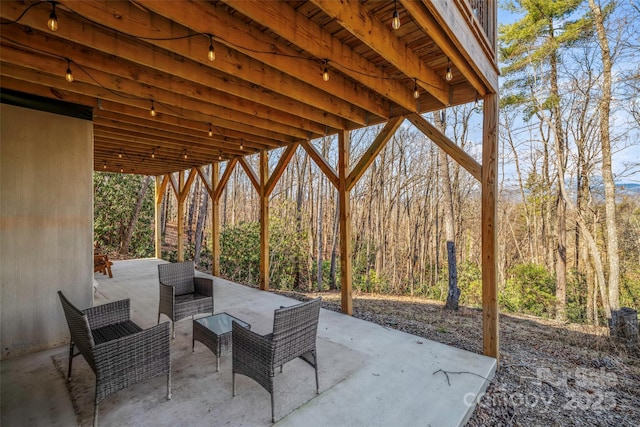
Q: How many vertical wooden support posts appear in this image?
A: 6